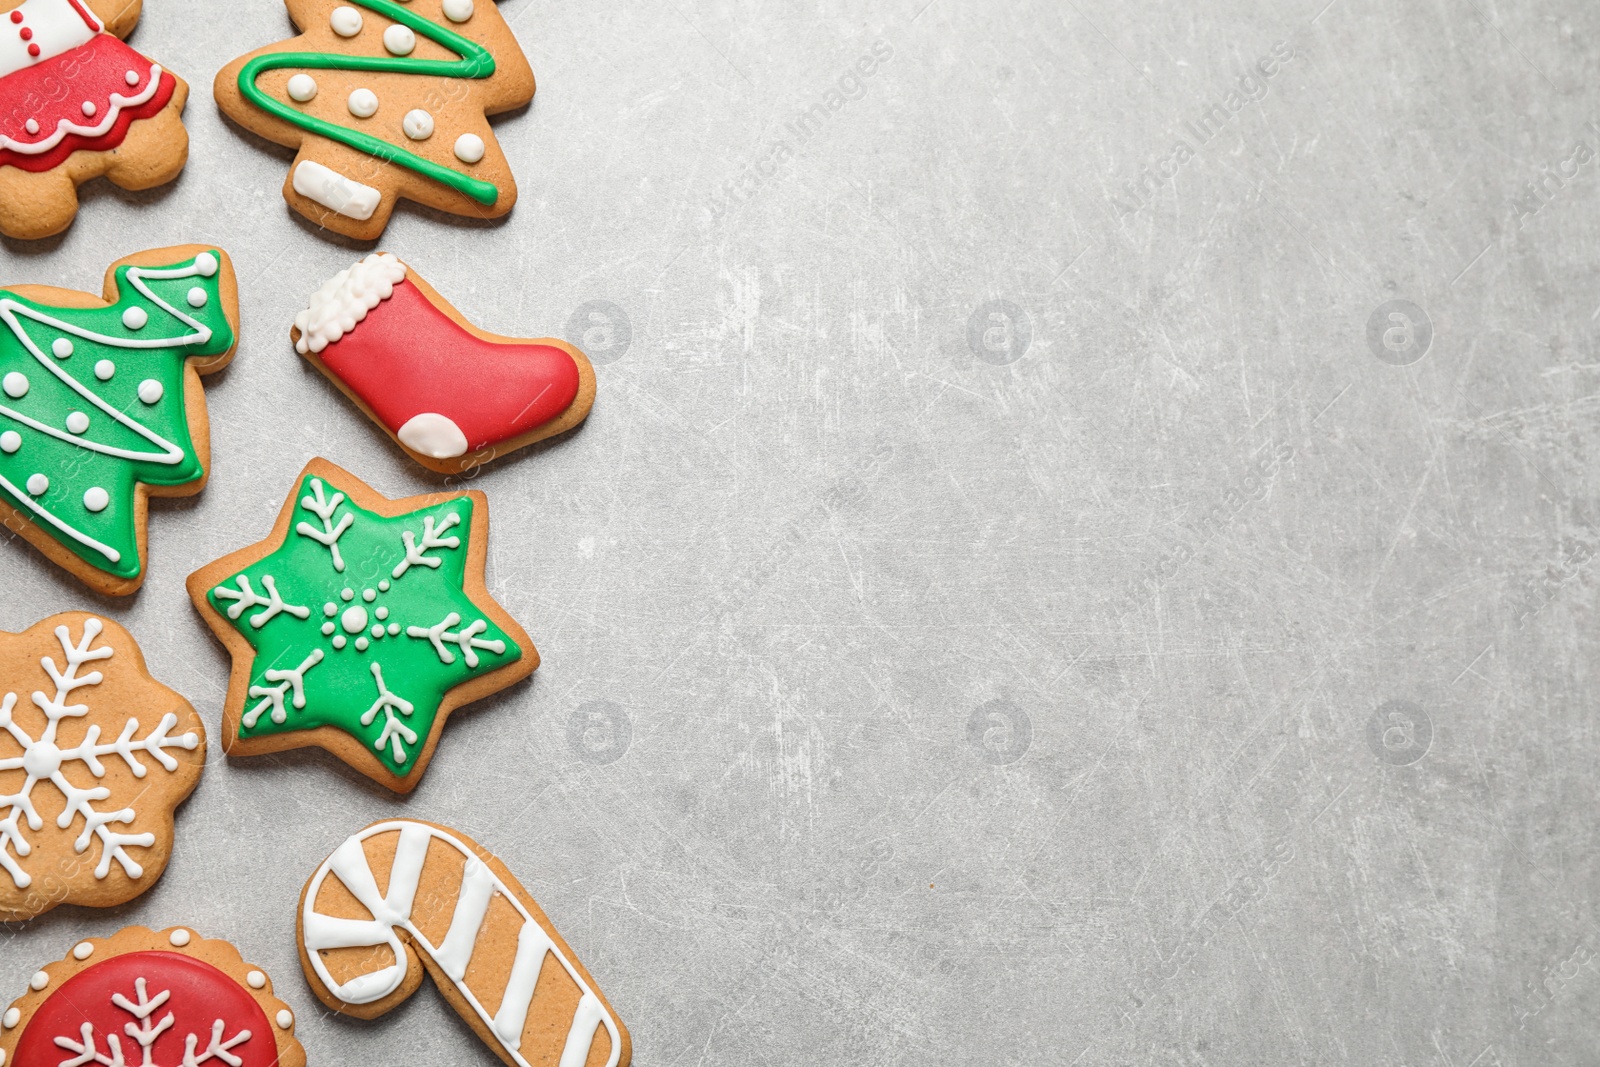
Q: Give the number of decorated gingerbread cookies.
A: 8